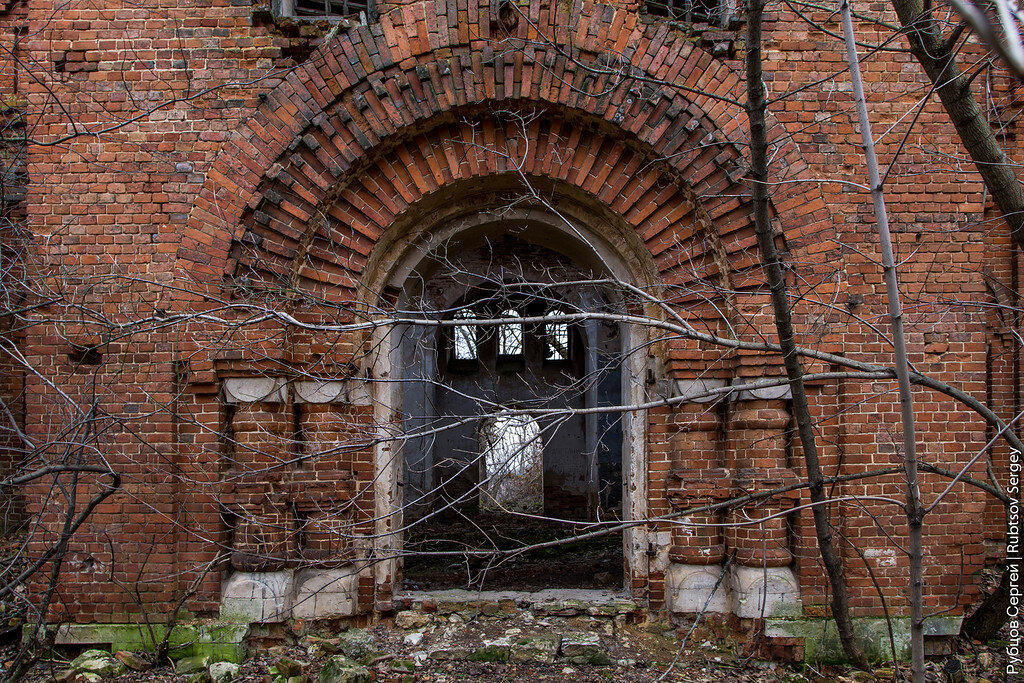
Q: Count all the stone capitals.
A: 4